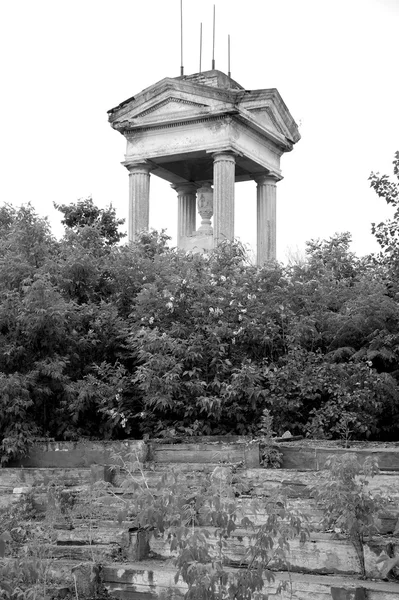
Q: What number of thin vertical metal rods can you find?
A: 4